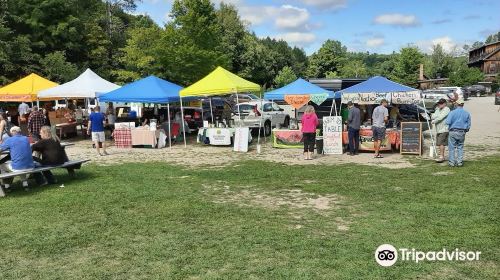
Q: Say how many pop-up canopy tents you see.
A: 6